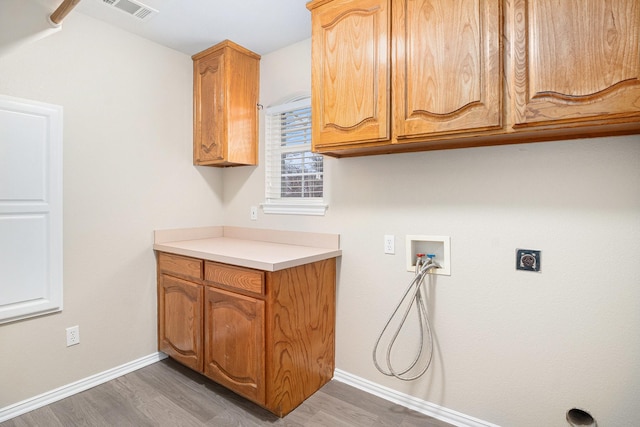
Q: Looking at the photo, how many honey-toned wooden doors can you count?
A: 6